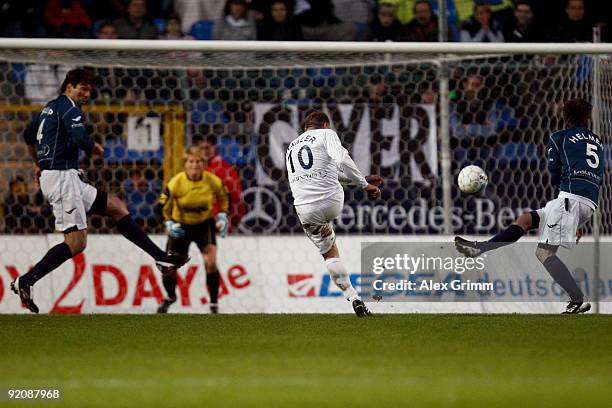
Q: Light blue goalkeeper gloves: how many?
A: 2